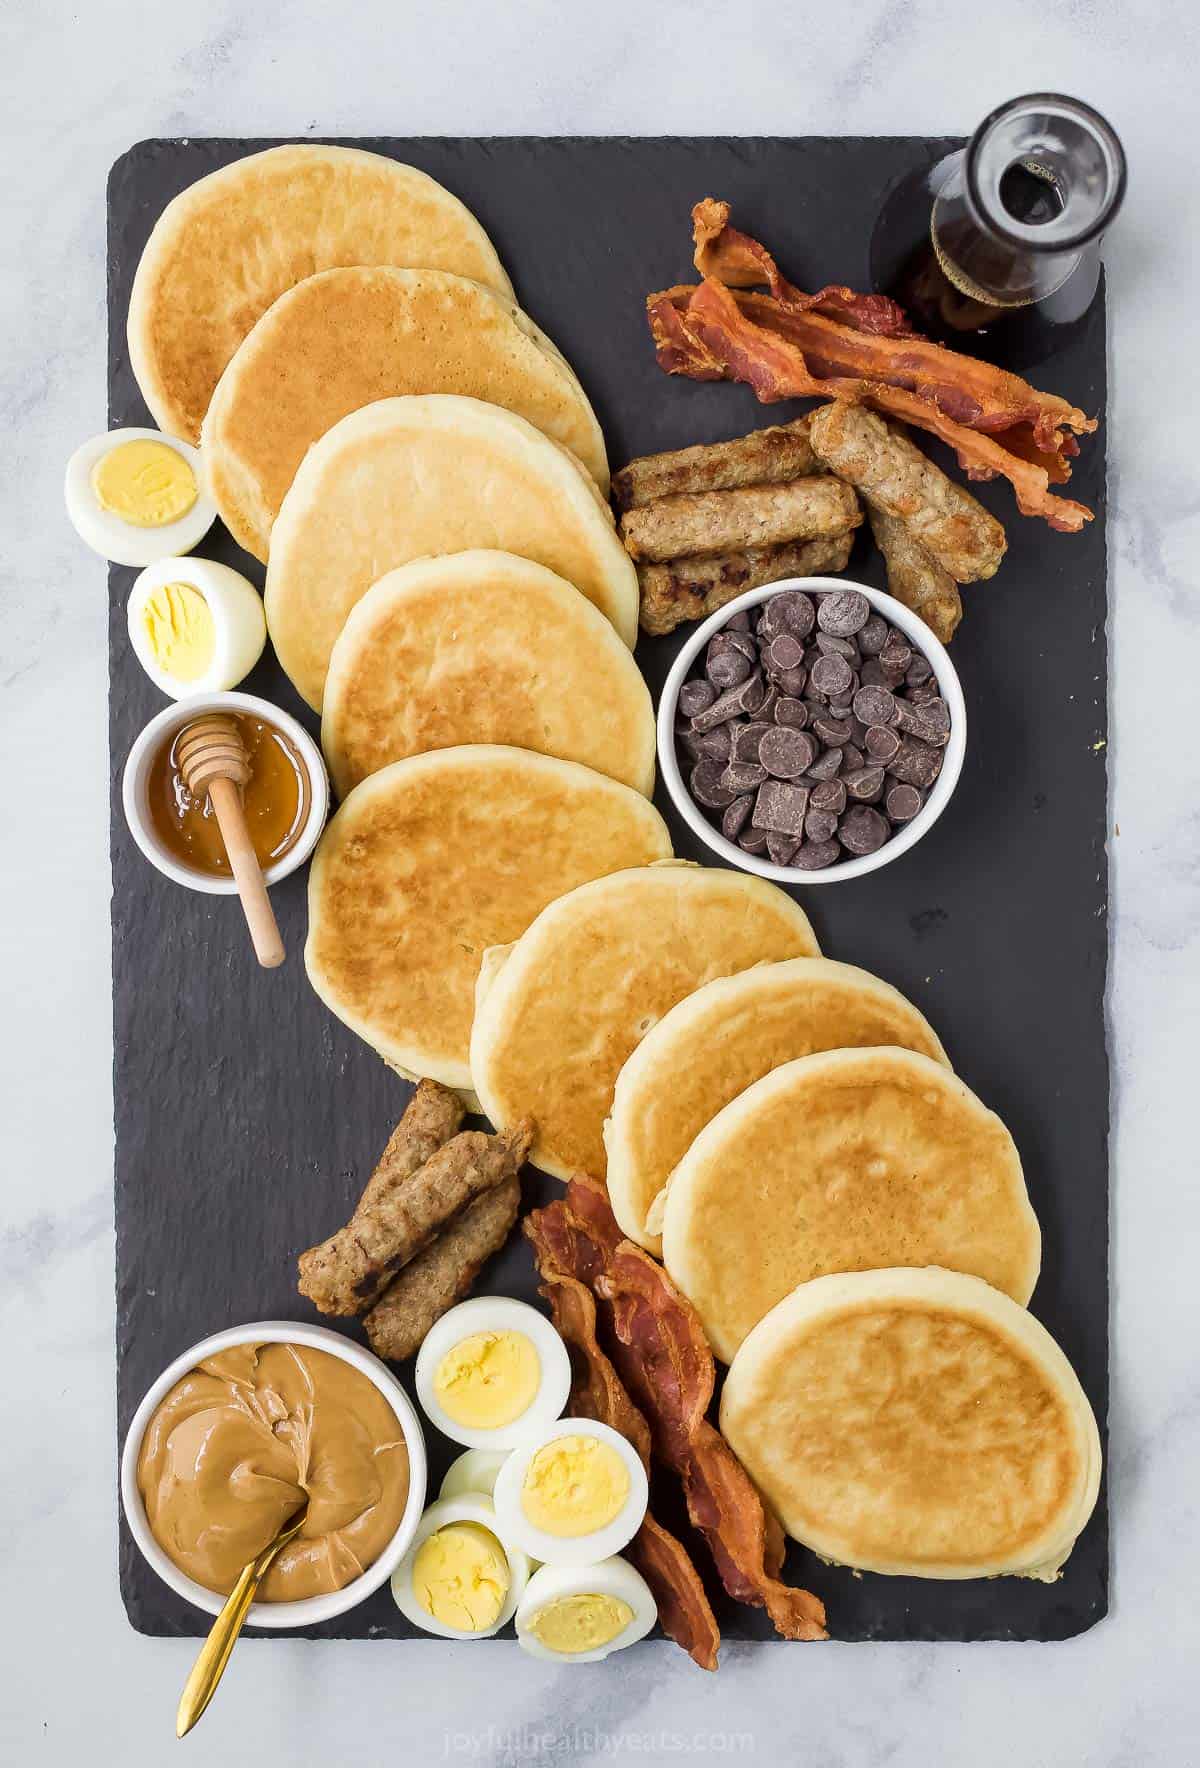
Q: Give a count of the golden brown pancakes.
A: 9